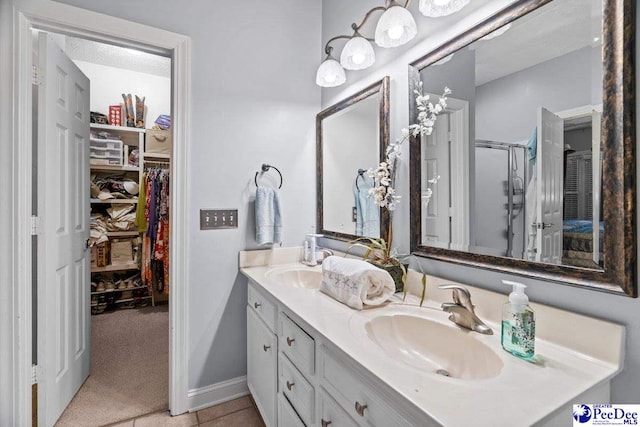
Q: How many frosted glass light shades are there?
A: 4